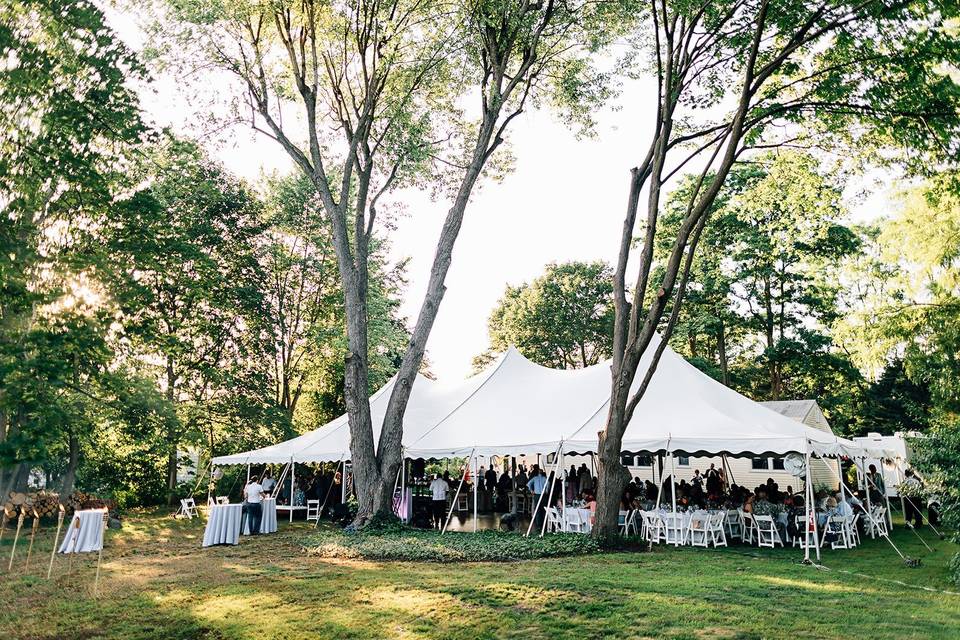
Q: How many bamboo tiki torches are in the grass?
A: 6